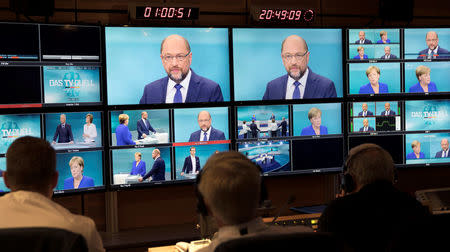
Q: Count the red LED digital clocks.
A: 2